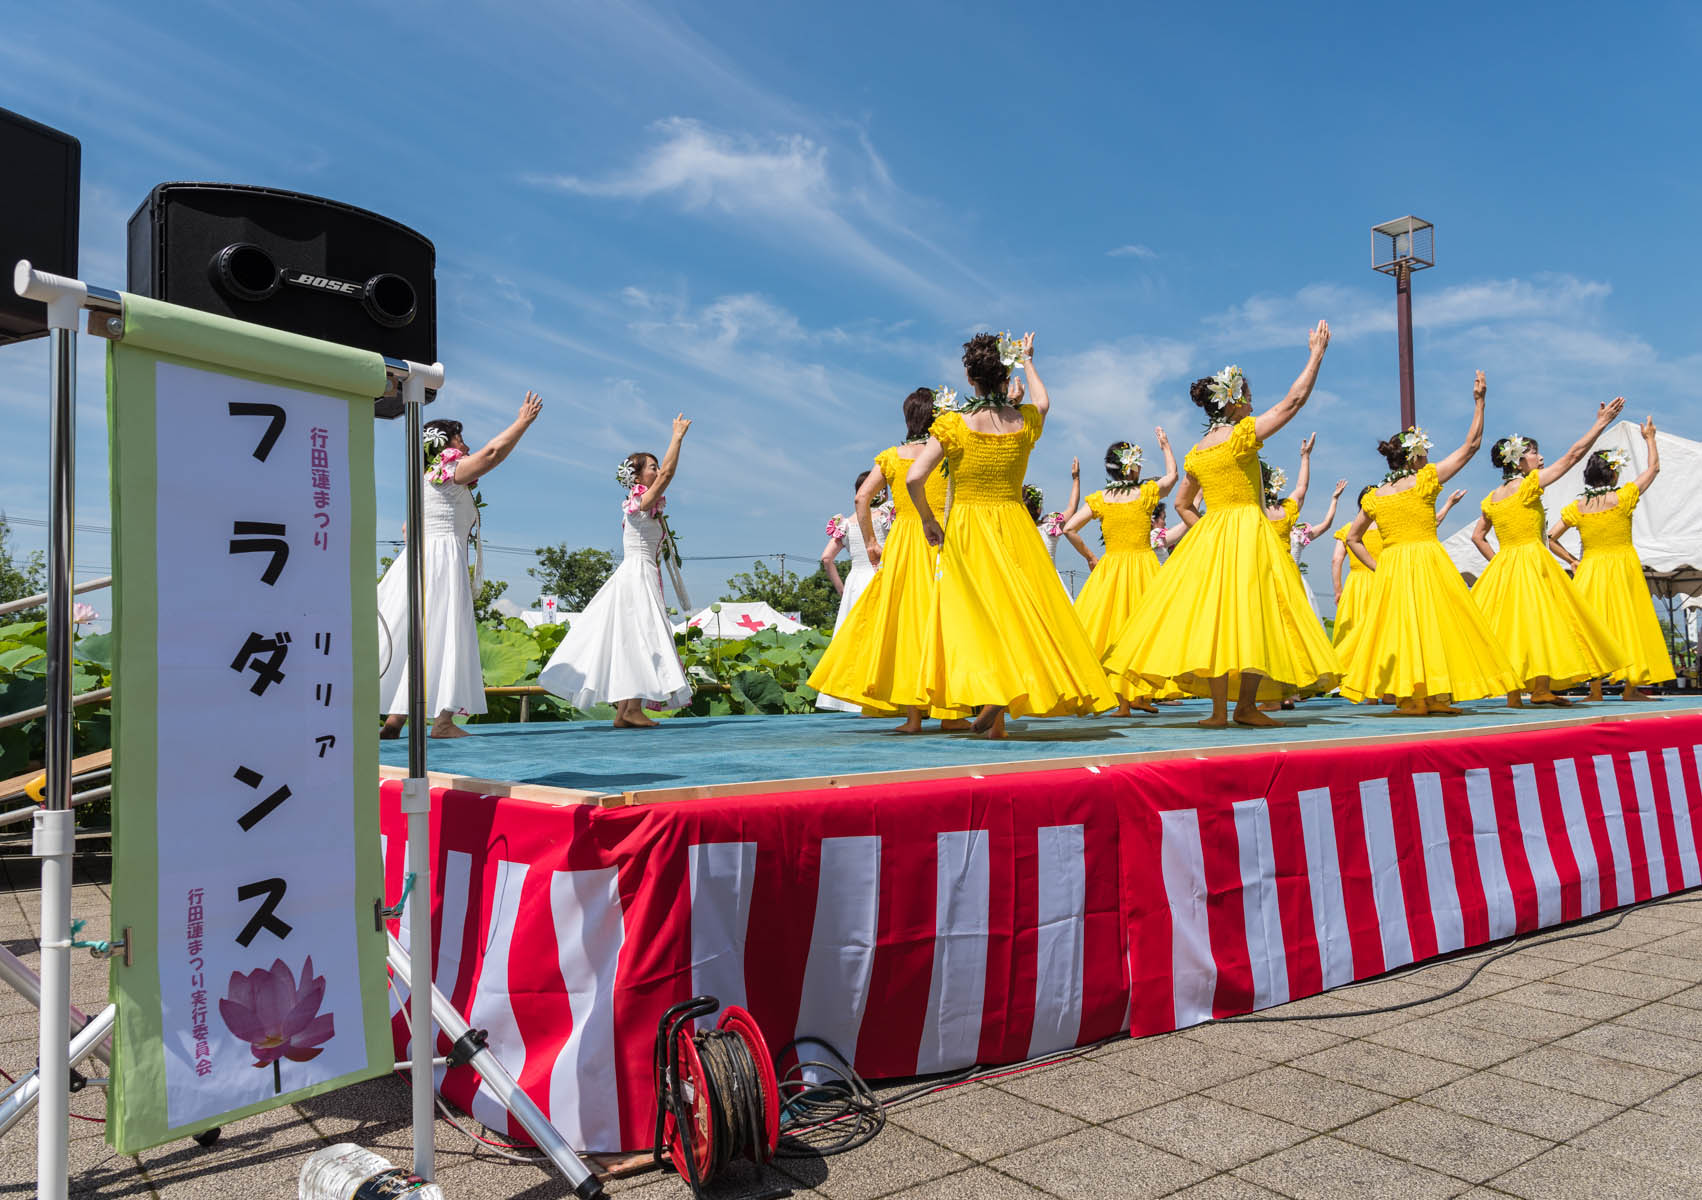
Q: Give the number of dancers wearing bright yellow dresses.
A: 9